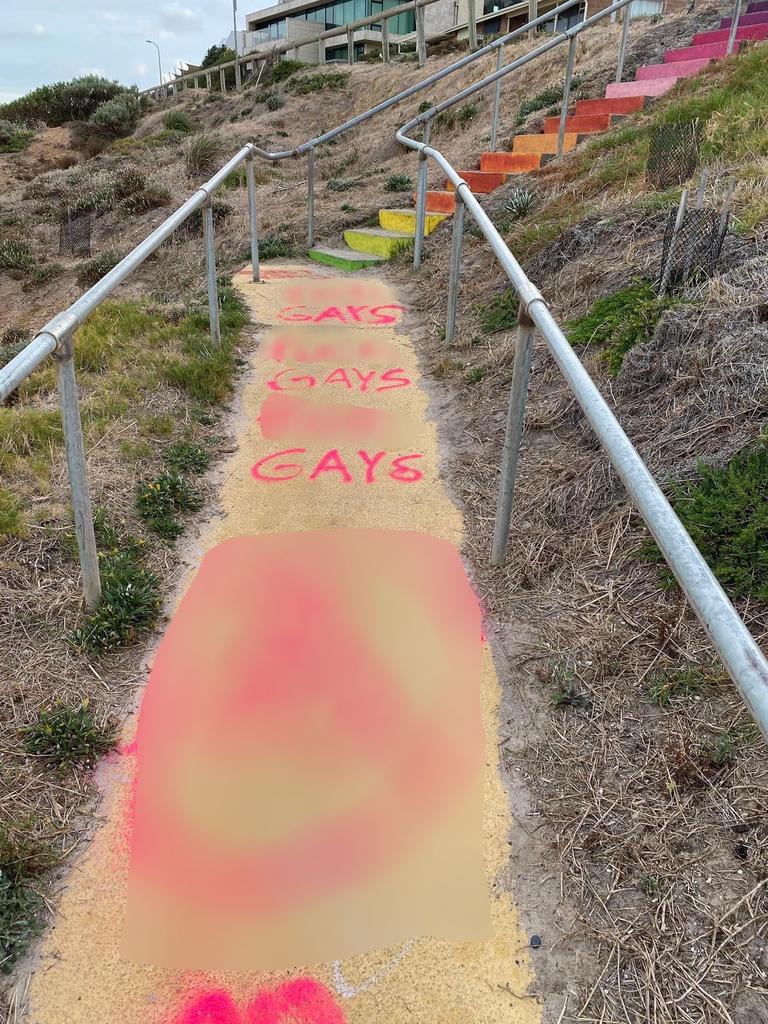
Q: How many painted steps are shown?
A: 15